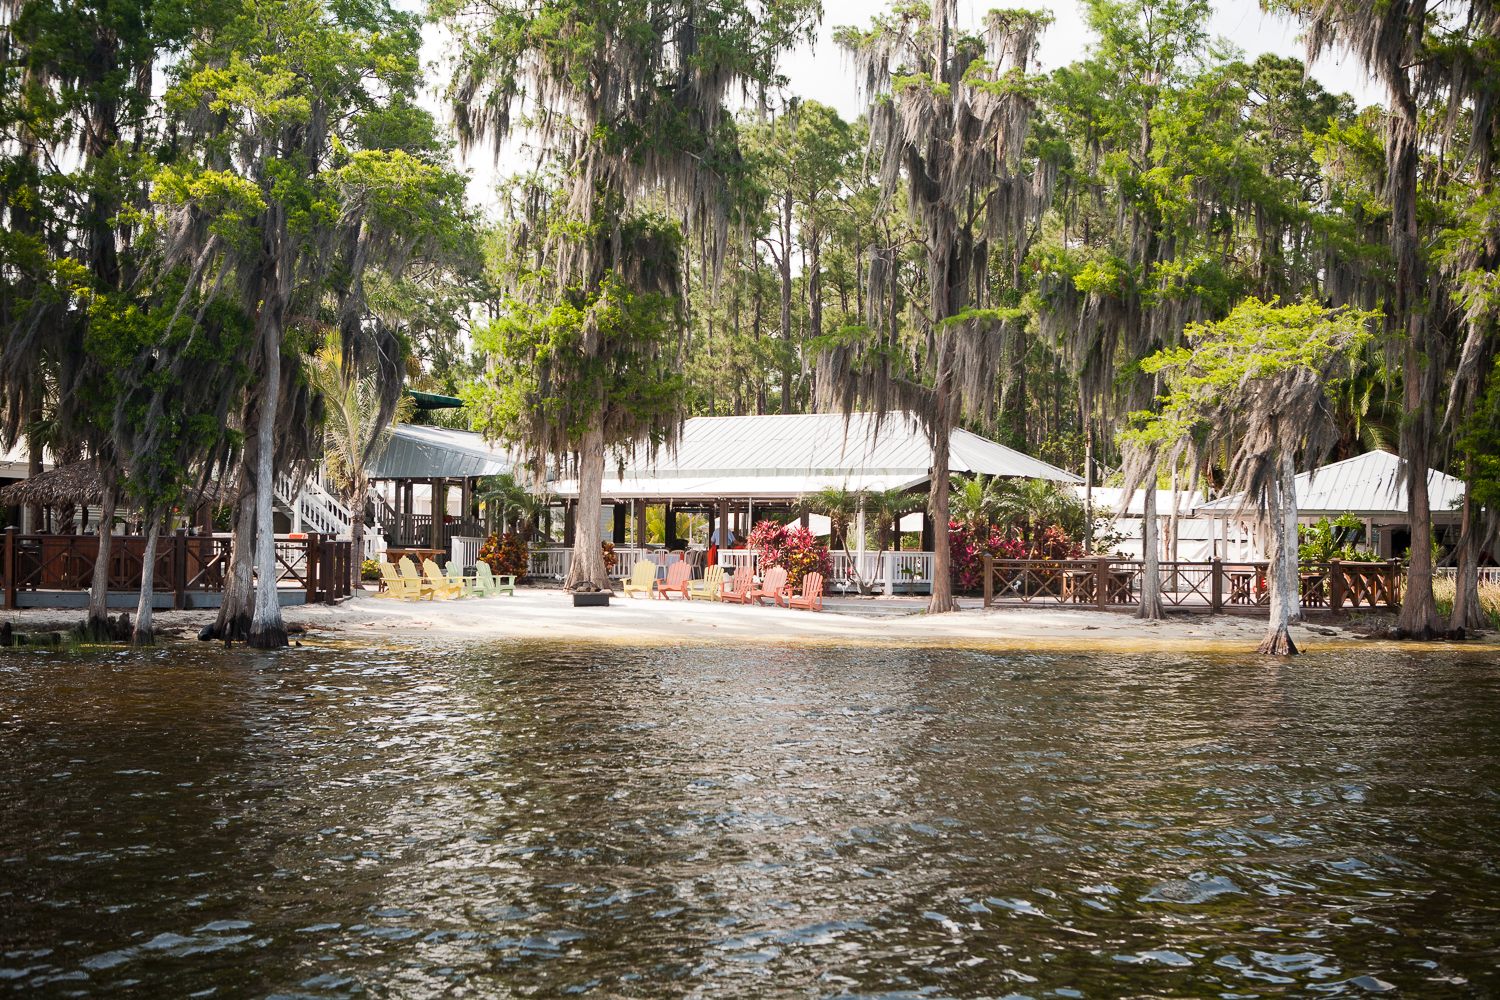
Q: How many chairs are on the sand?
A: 11